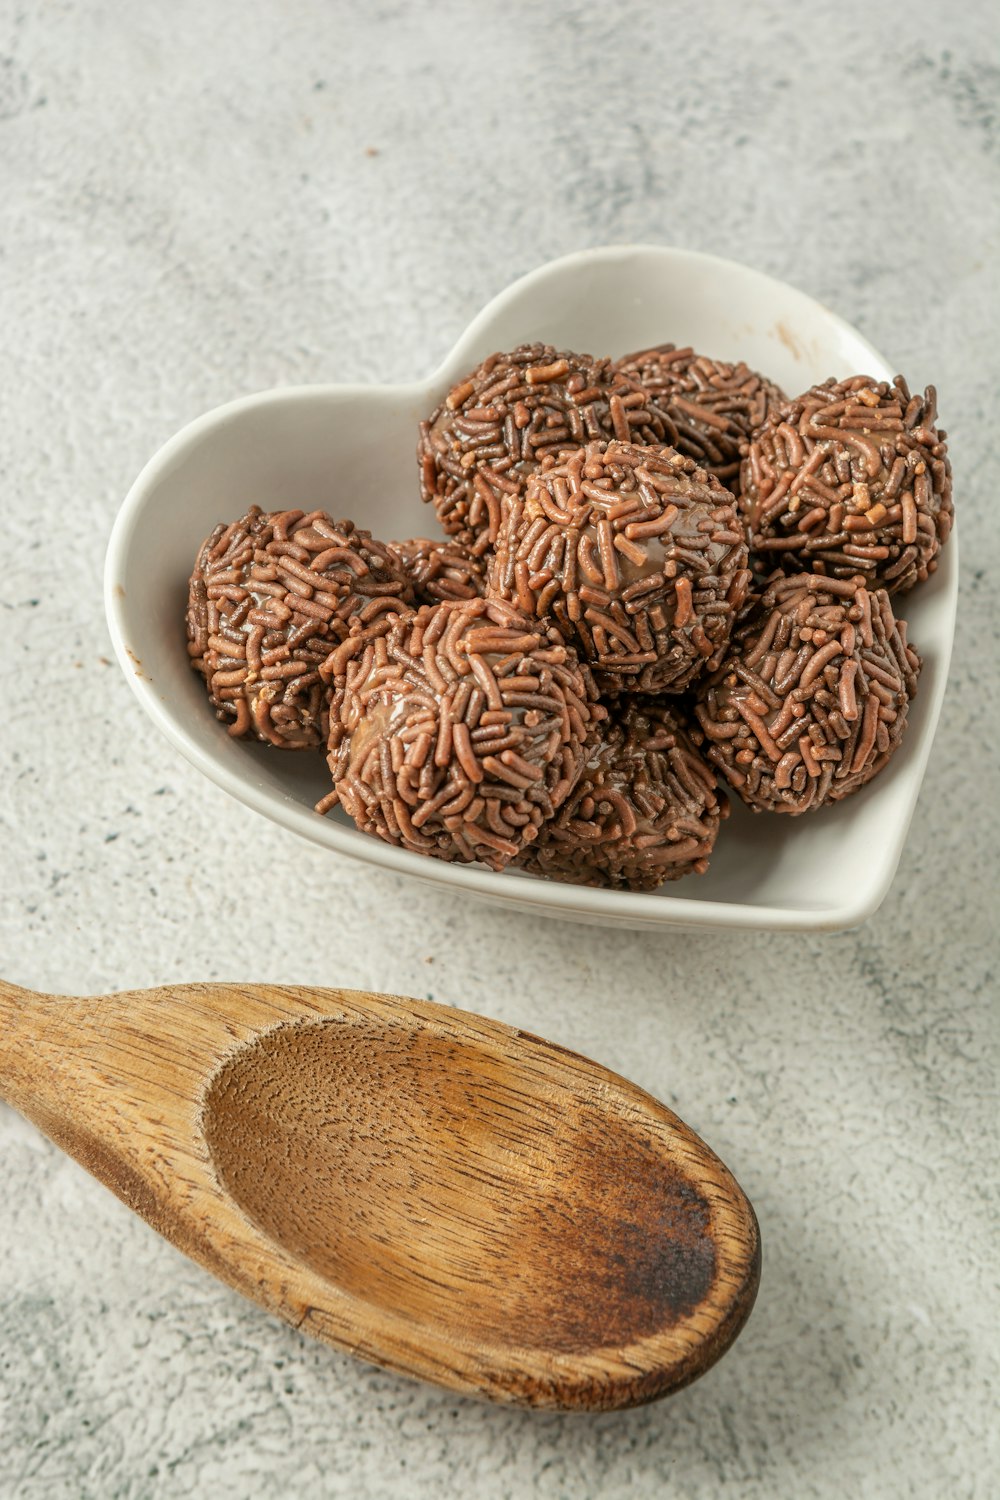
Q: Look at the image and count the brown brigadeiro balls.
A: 9